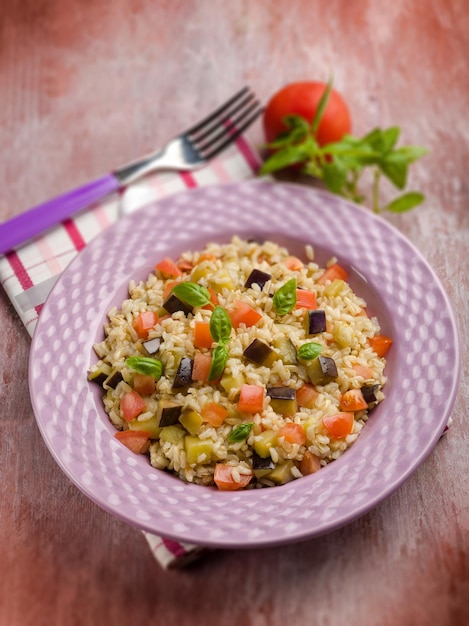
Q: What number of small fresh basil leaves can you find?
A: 7